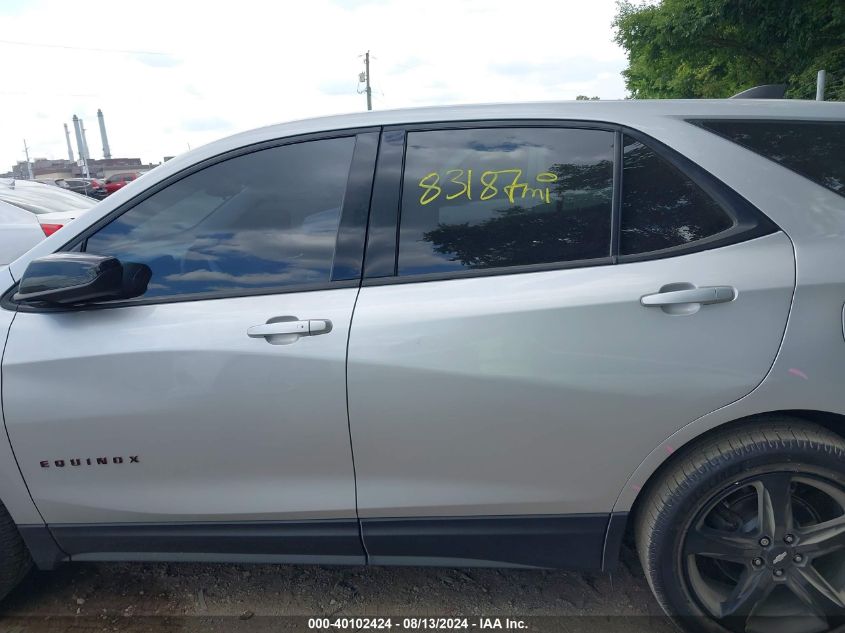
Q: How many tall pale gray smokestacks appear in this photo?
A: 4